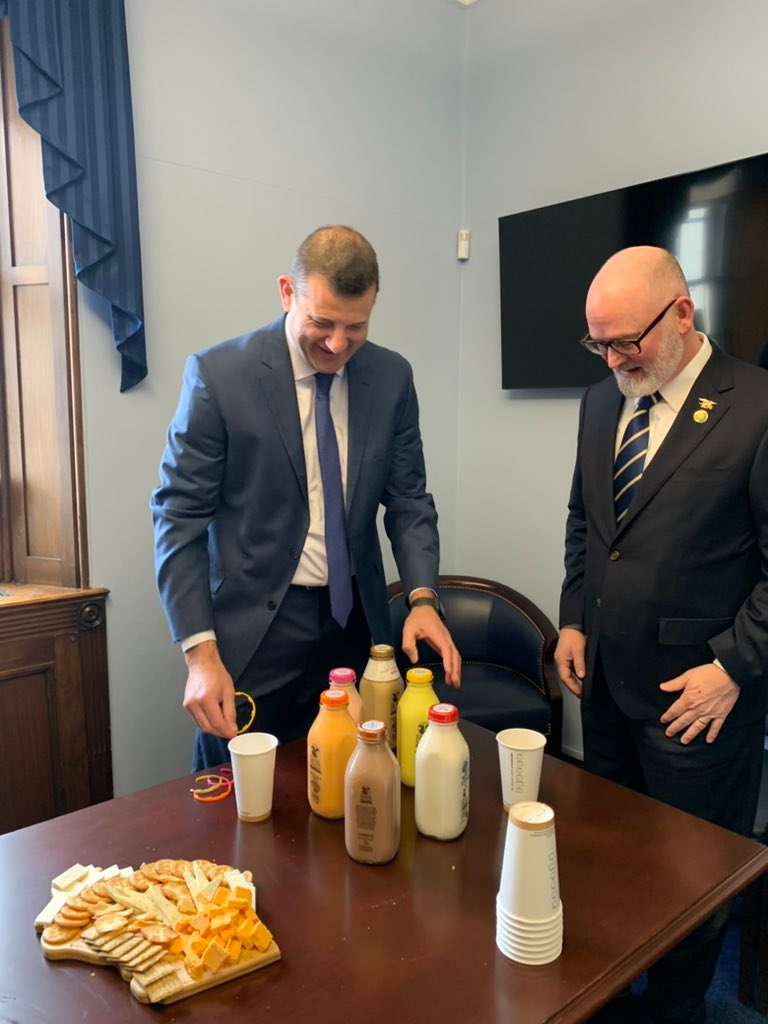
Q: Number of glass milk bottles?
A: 6